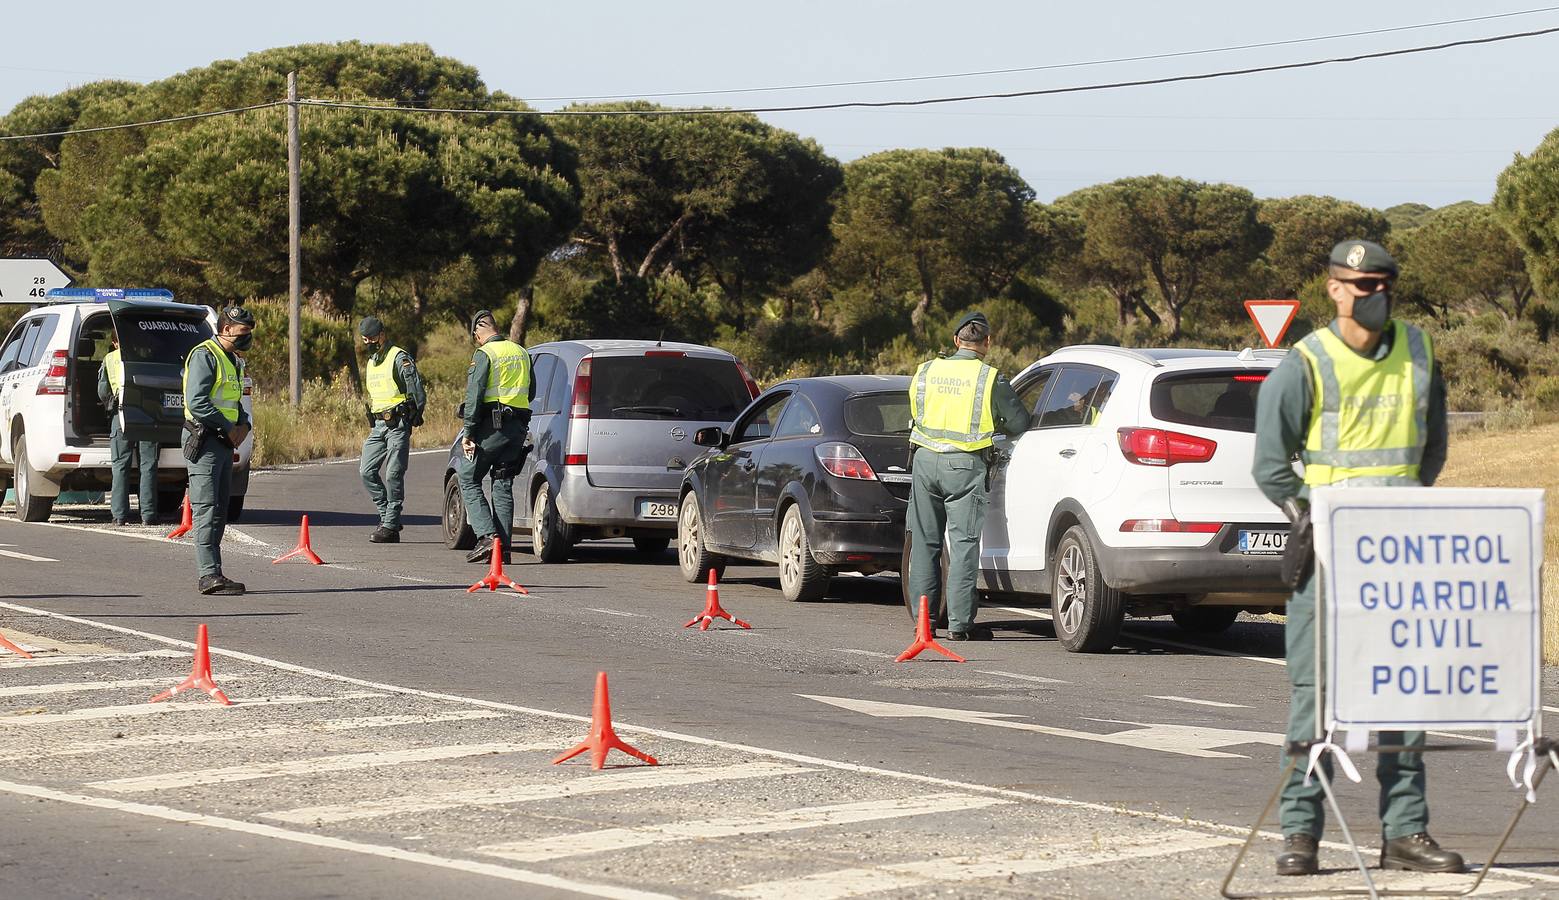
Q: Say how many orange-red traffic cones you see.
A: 8